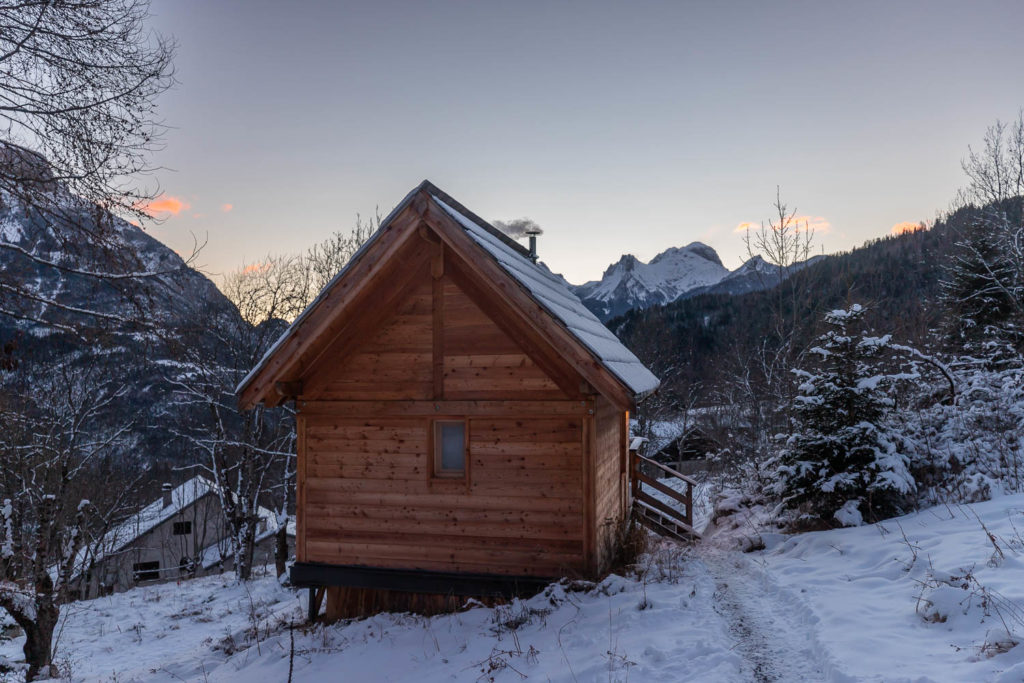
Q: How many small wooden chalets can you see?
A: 1